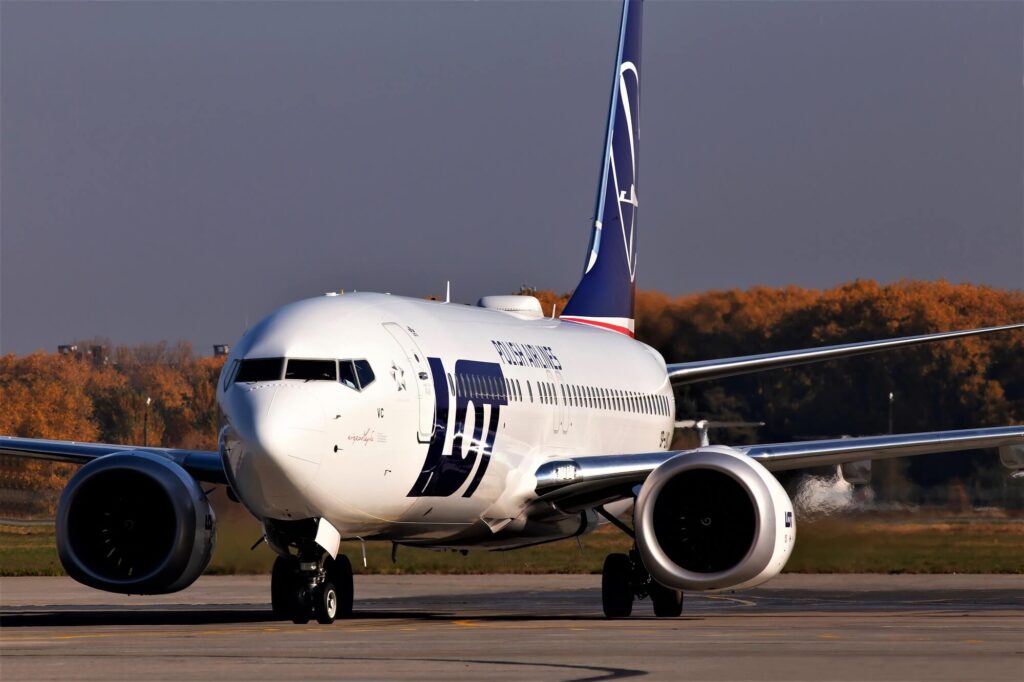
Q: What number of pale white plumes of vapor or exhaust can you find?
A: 1